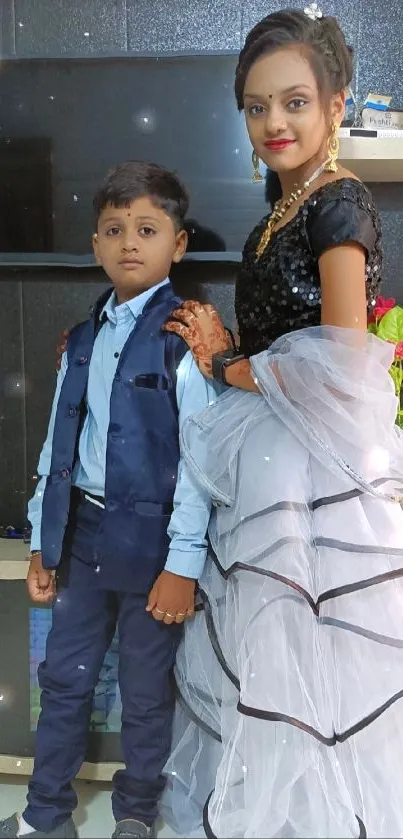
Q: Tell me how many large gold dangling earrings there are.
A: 2